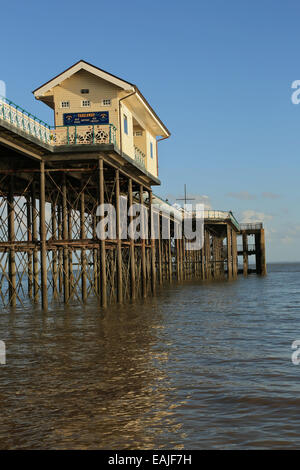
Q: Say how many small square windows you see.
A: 3